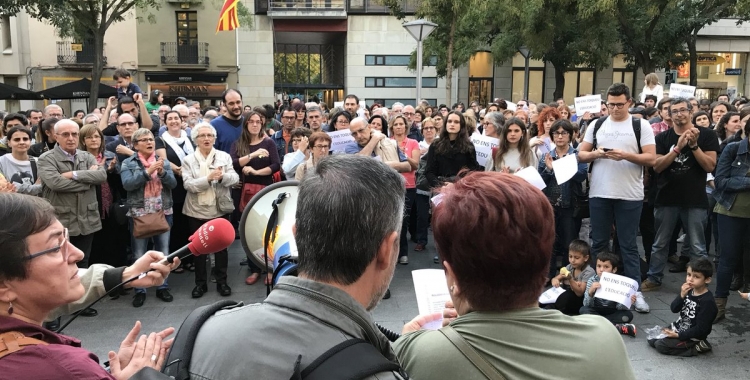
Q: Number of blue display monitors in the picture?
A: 0